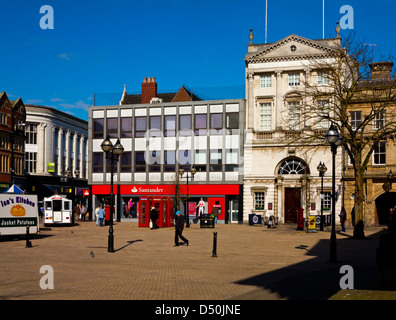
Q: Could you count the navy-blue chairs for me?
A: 0